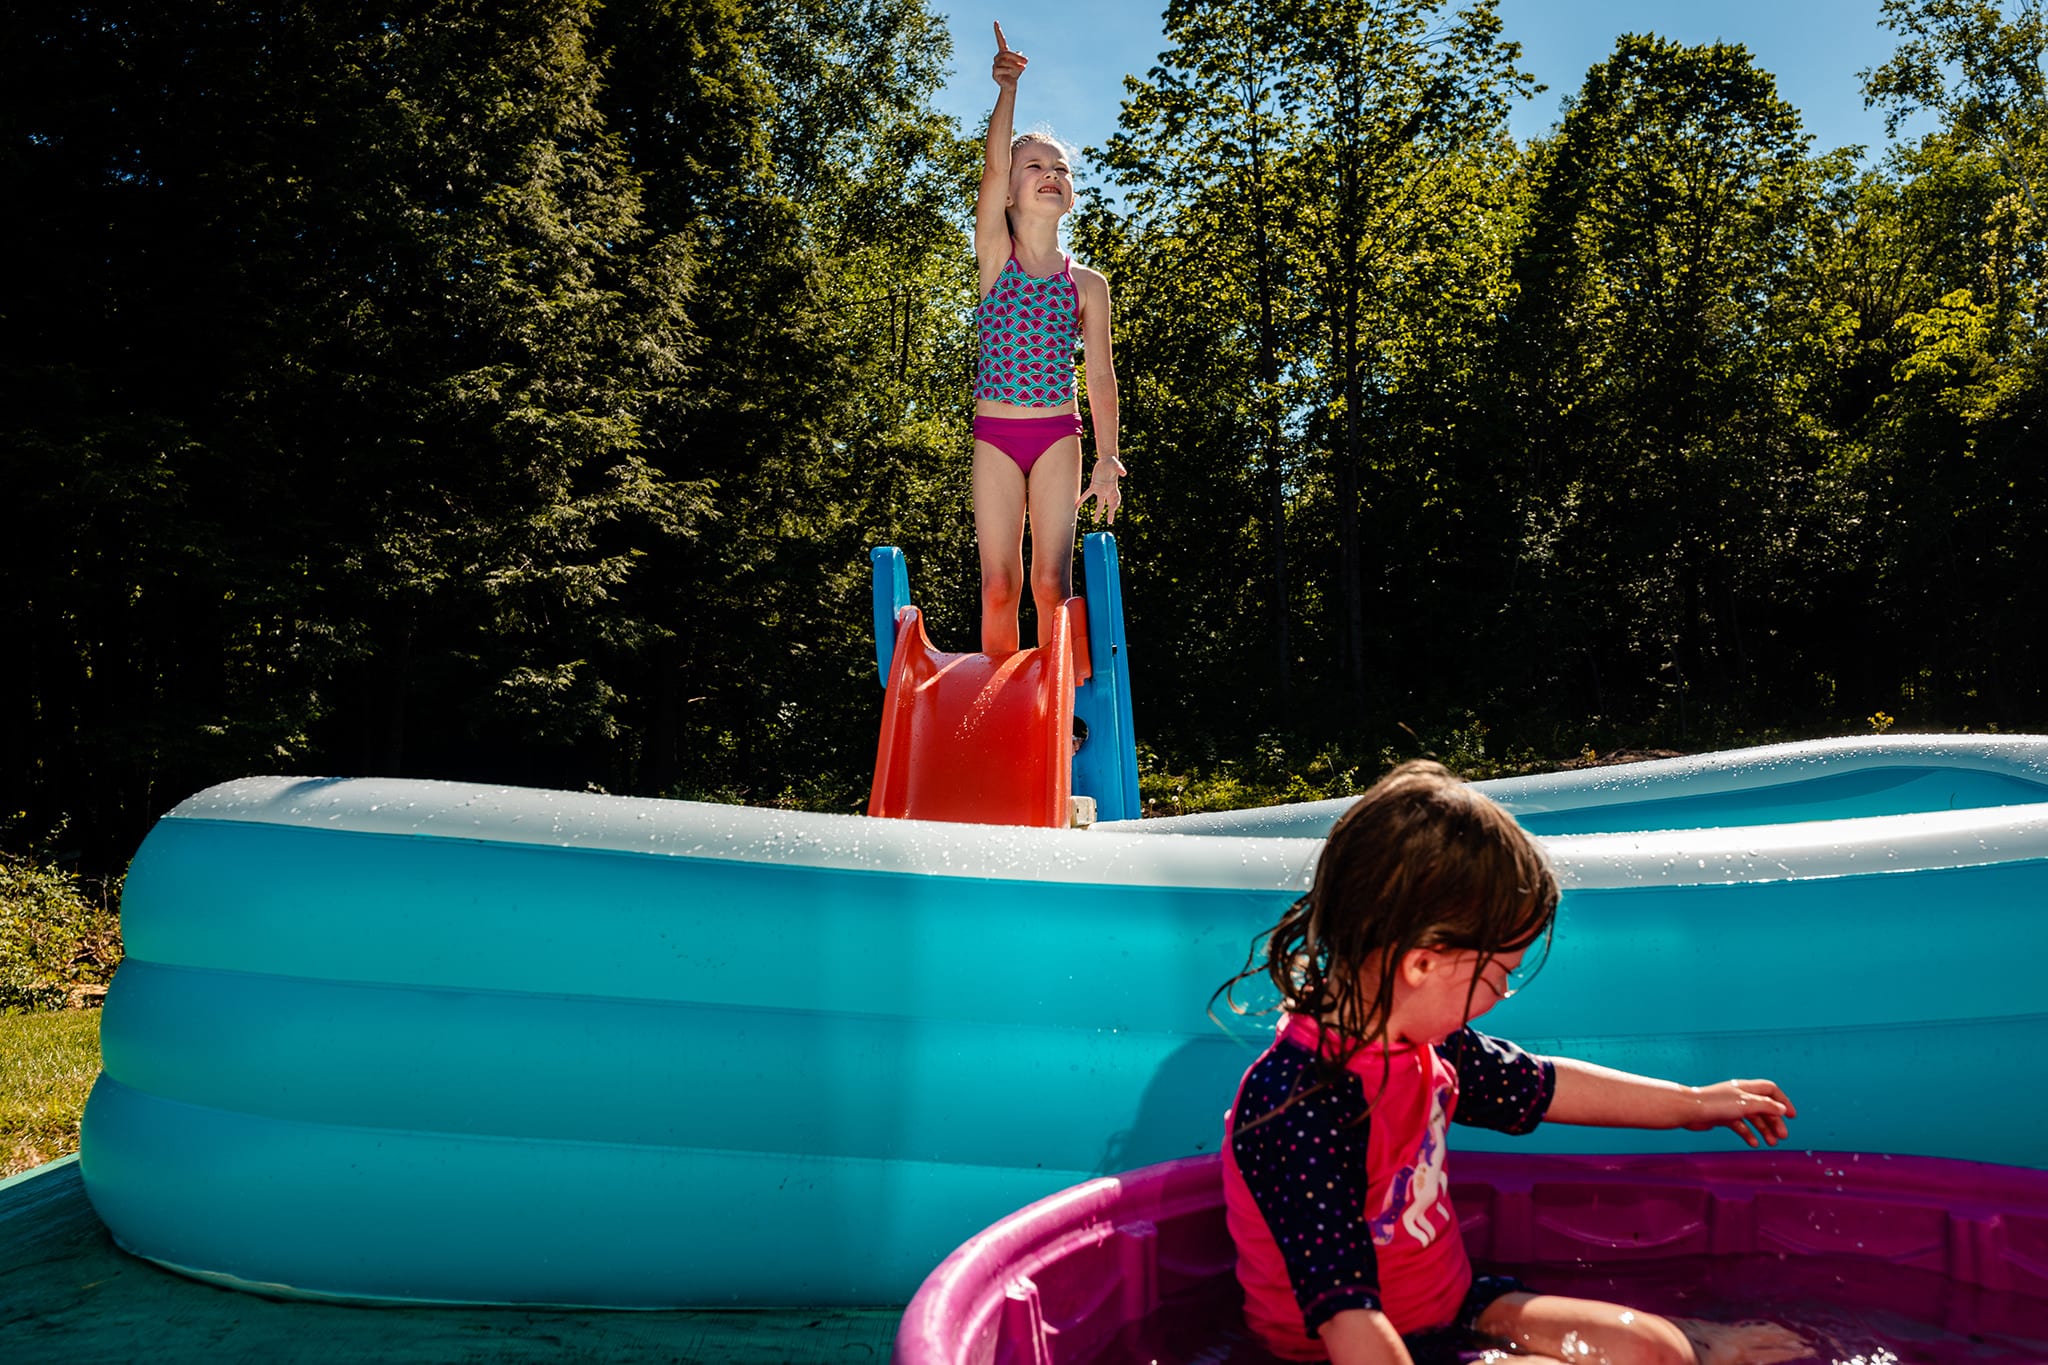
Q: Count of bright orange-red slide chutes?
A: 1